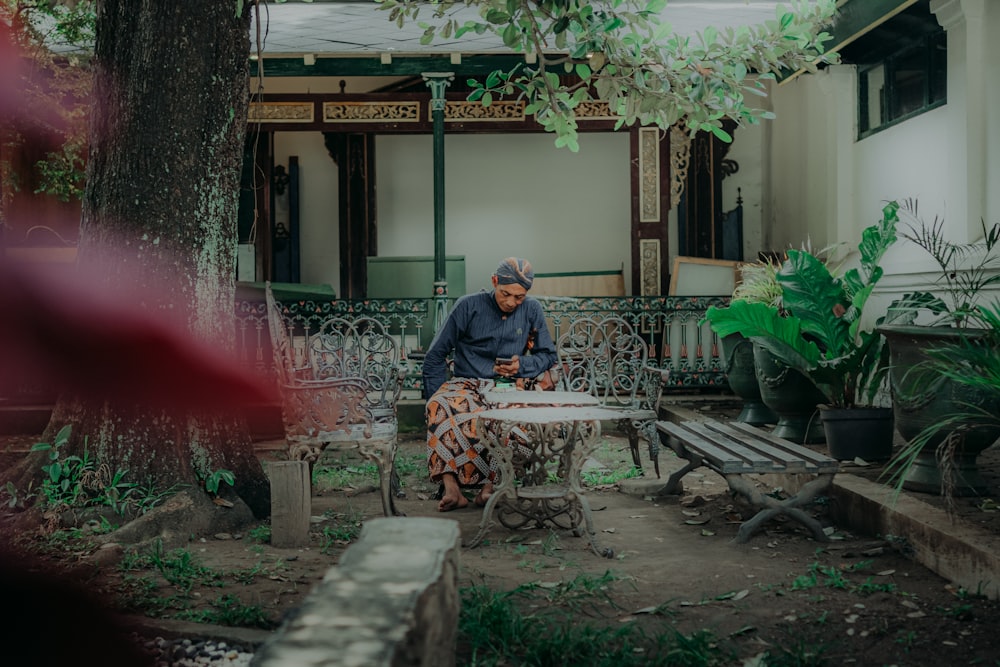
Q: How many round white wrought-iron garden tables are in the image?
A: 1